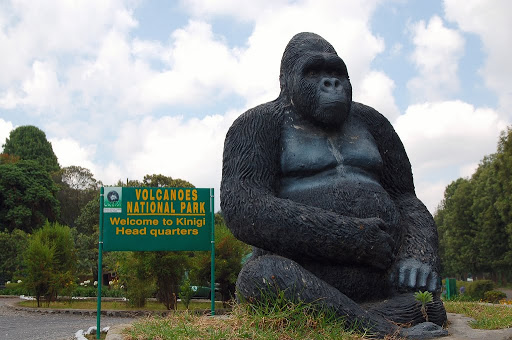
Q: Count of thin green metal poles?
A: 2